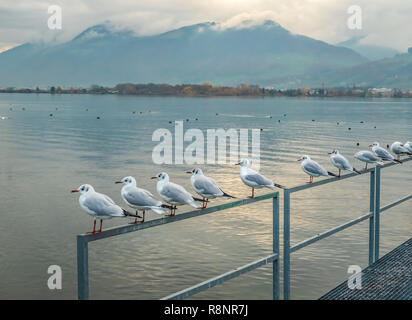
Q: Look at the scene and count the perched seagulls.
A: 11